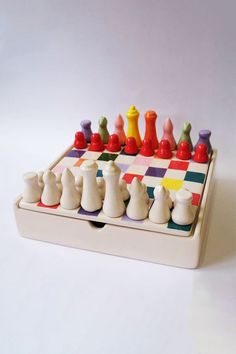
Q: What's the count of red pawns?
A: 8